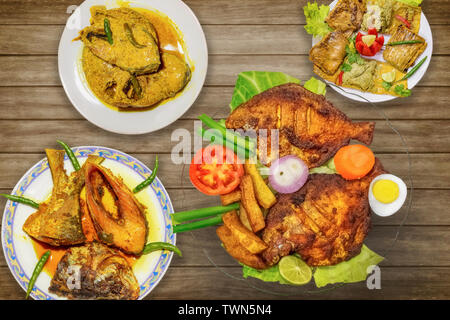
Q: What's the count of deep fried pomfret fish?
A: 2